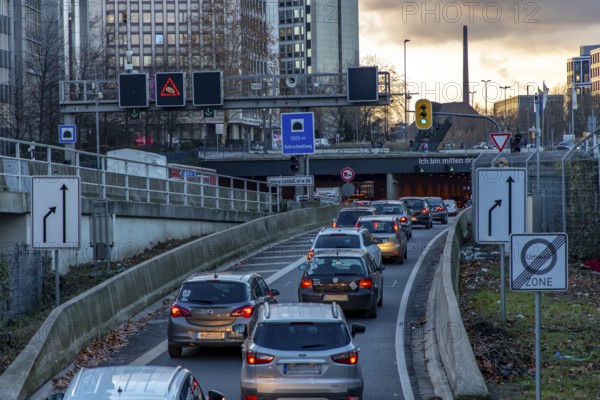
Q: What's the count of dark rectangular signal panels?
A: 4